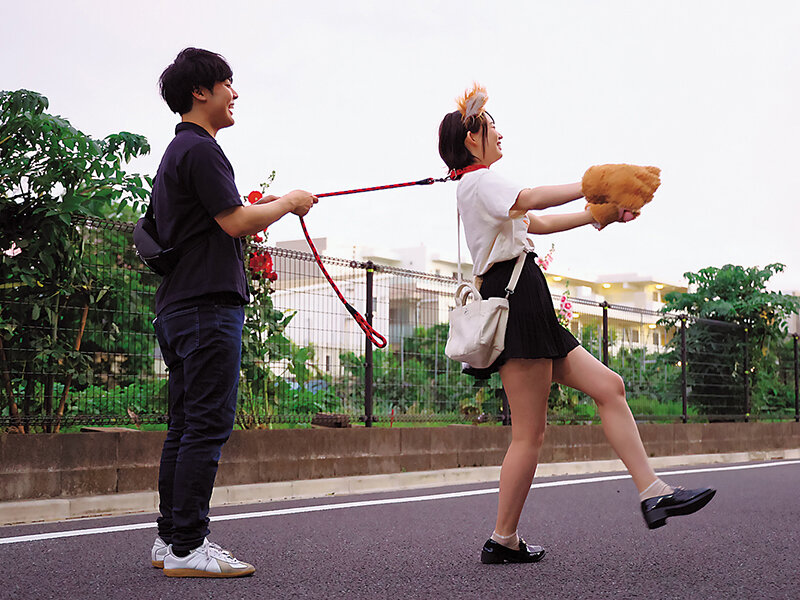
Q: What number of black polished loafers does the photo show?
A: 2